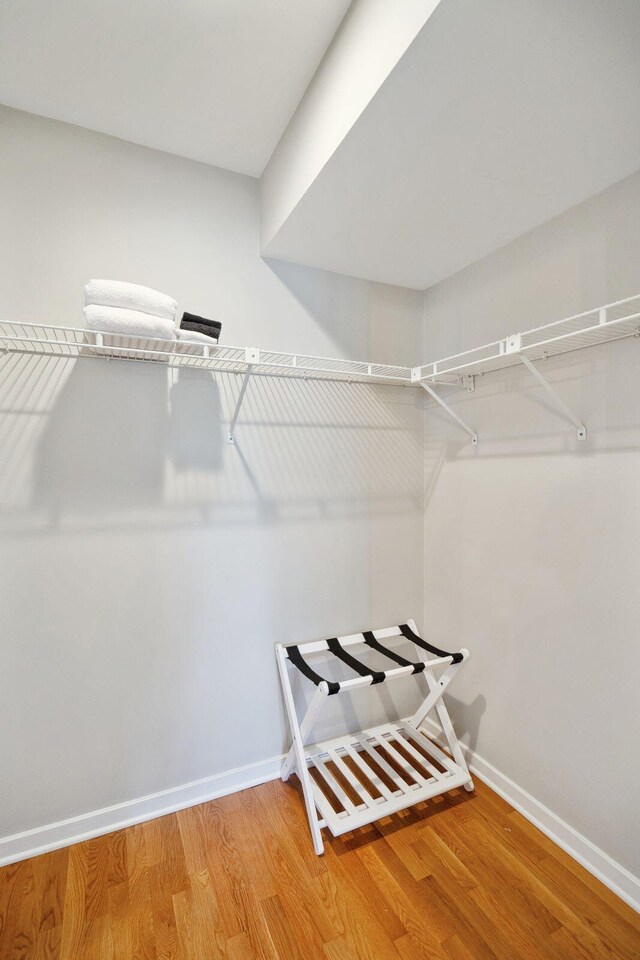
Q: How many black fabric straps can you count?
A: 4